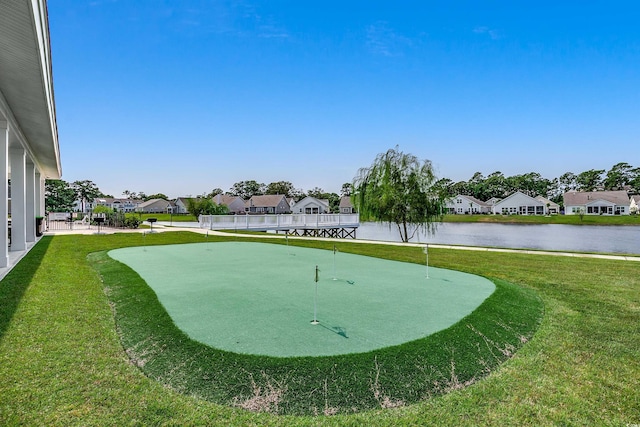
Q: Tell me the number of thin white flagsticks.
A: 6